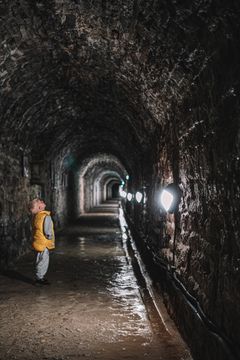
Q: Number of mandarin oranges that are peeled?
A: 0